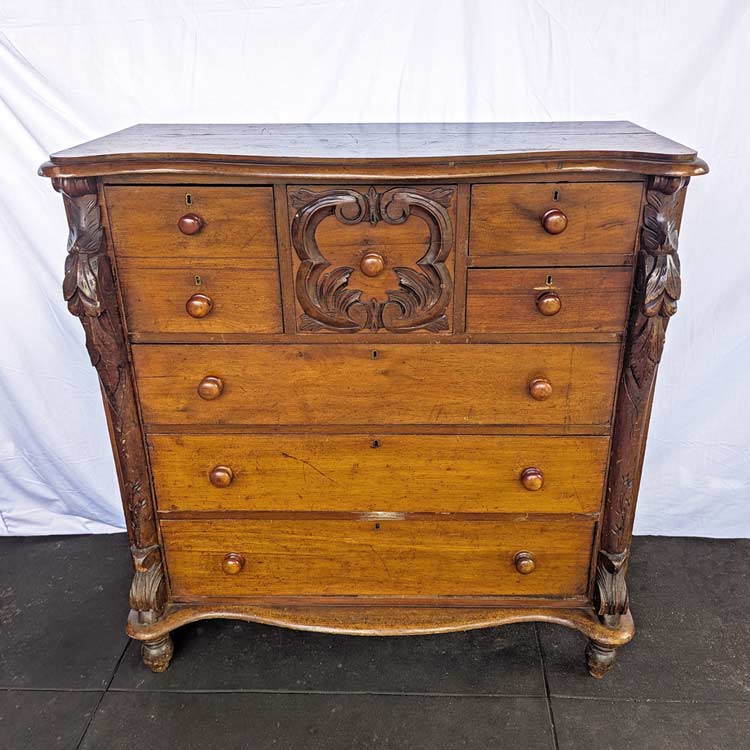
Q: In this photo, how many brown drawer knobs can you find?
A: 11